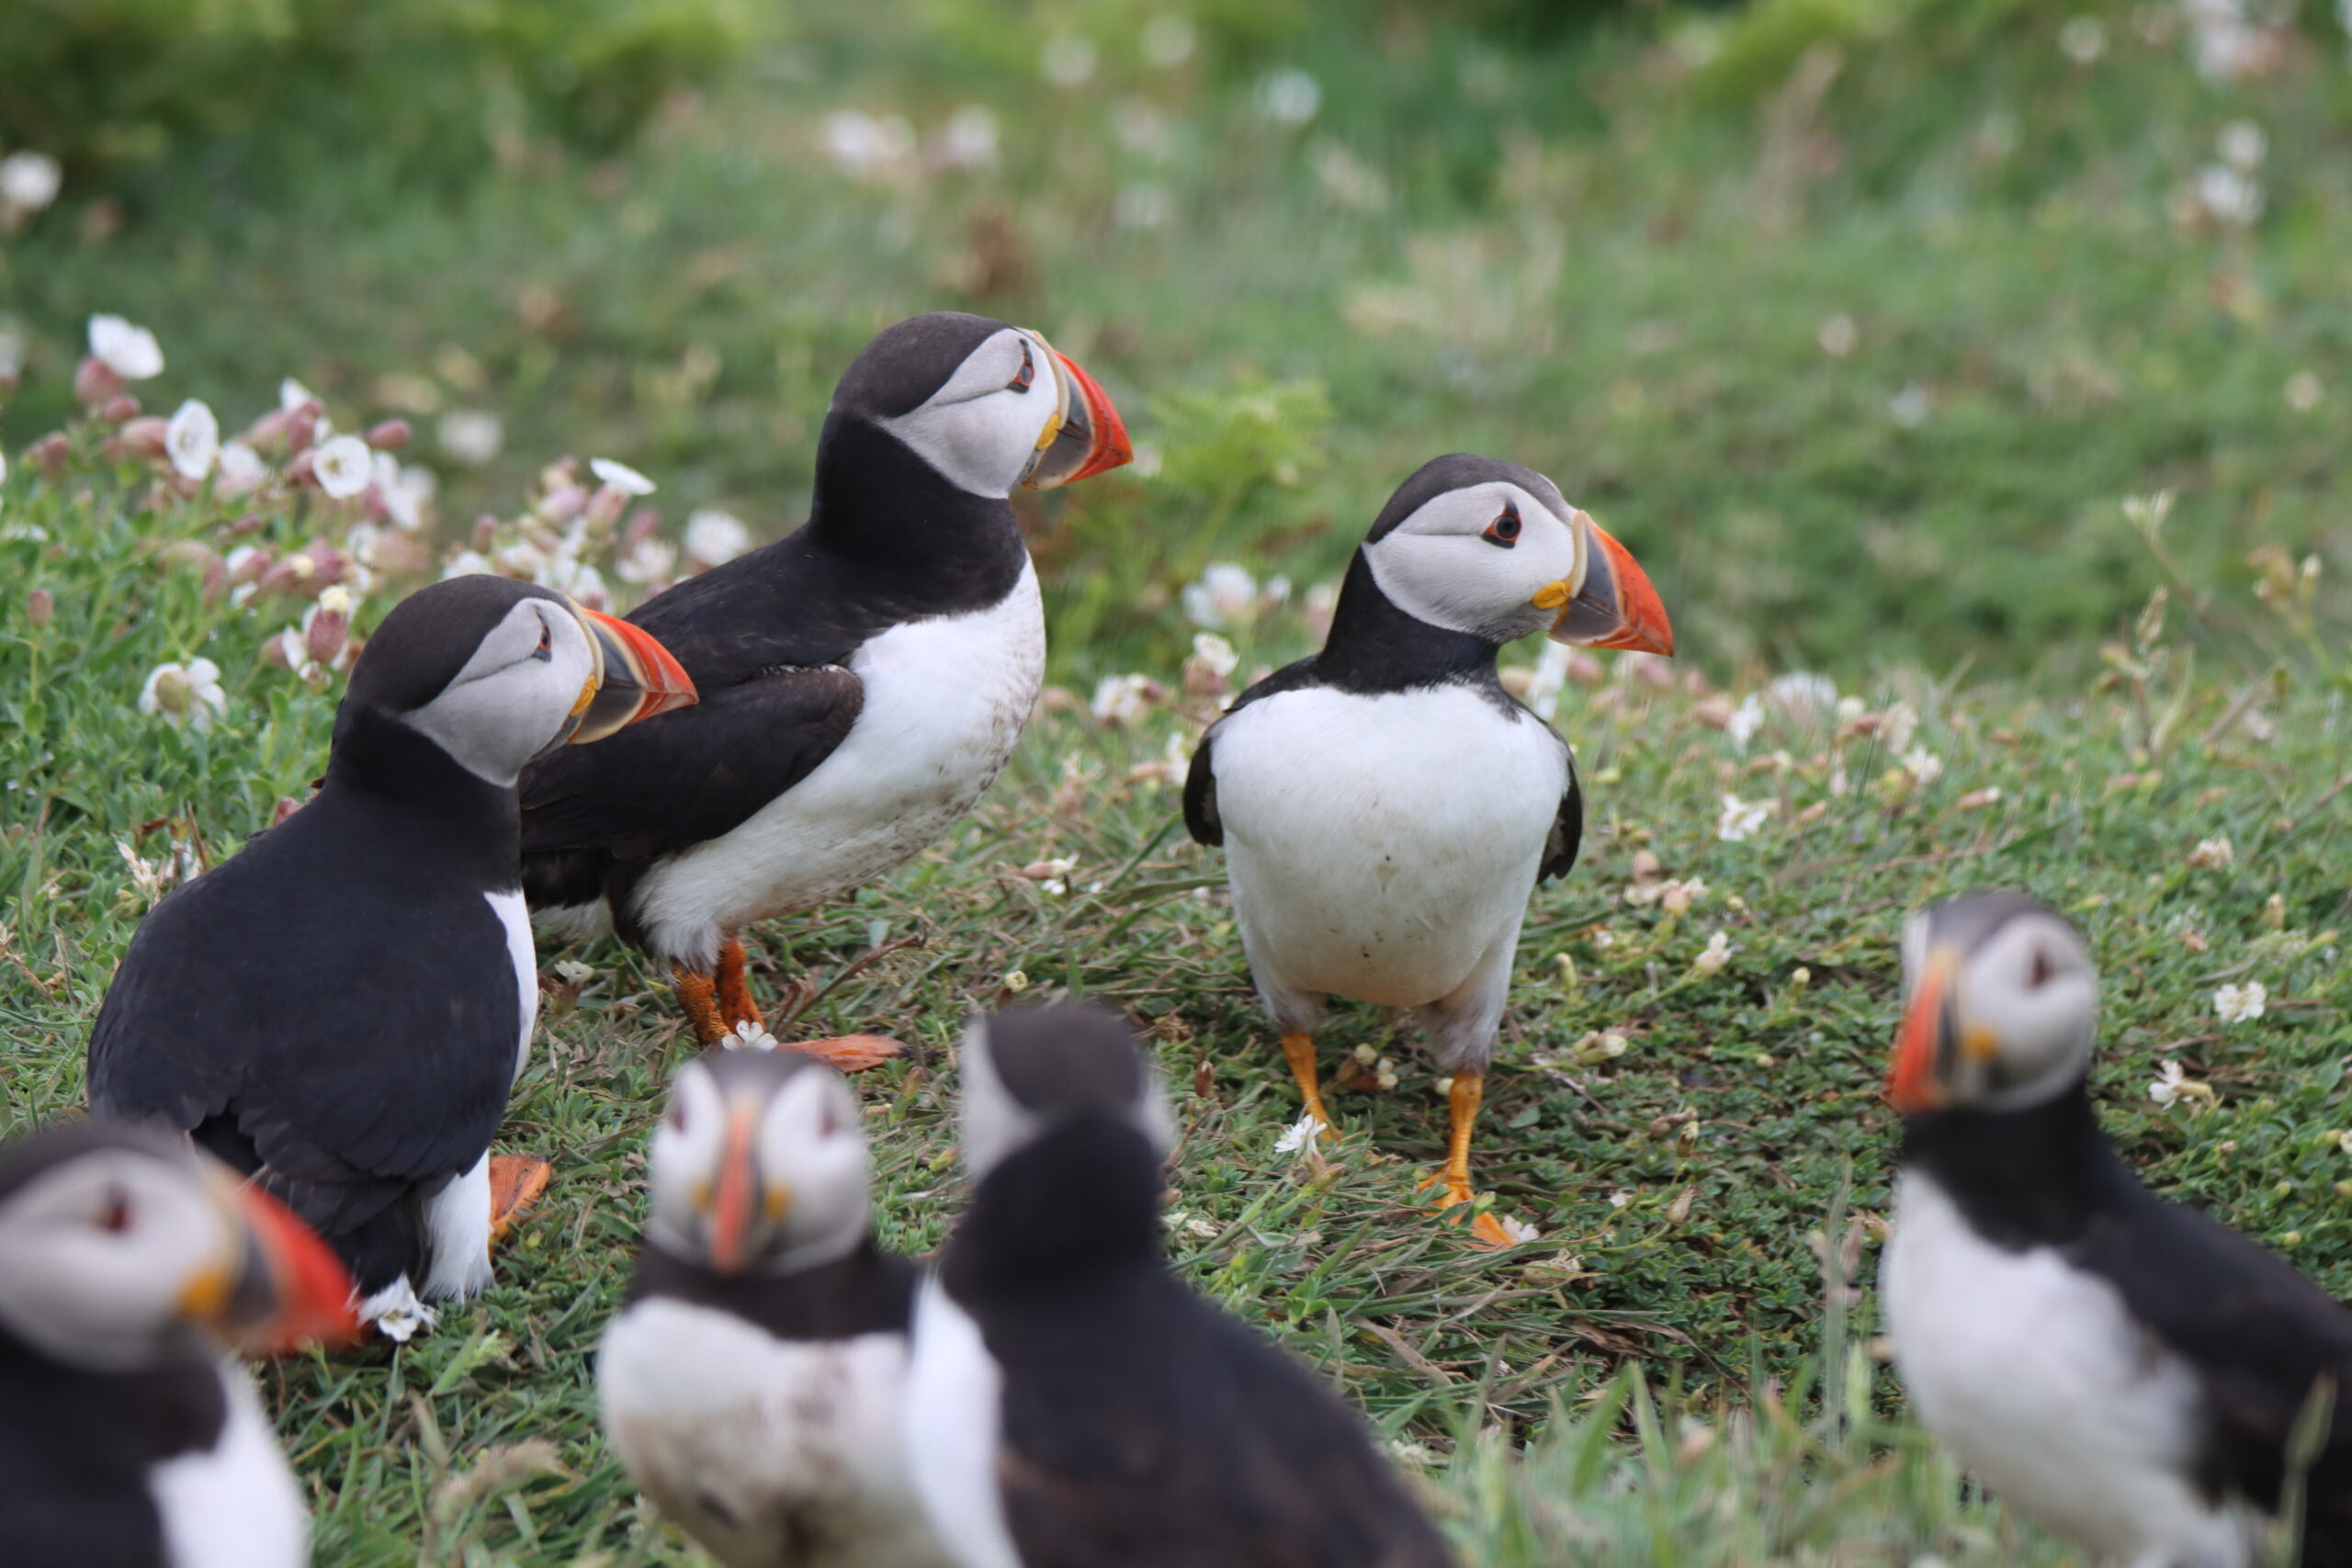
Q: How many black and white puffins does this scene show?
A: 7